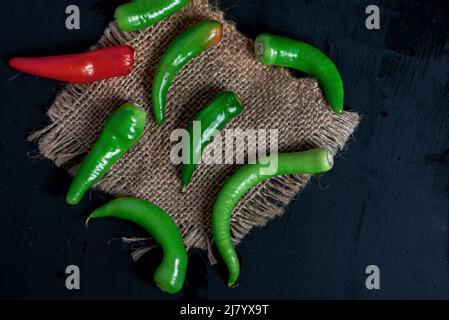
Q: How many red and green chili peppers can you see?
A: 8